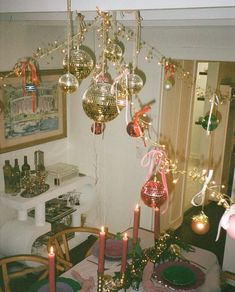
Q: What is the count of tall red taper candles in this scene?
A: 5